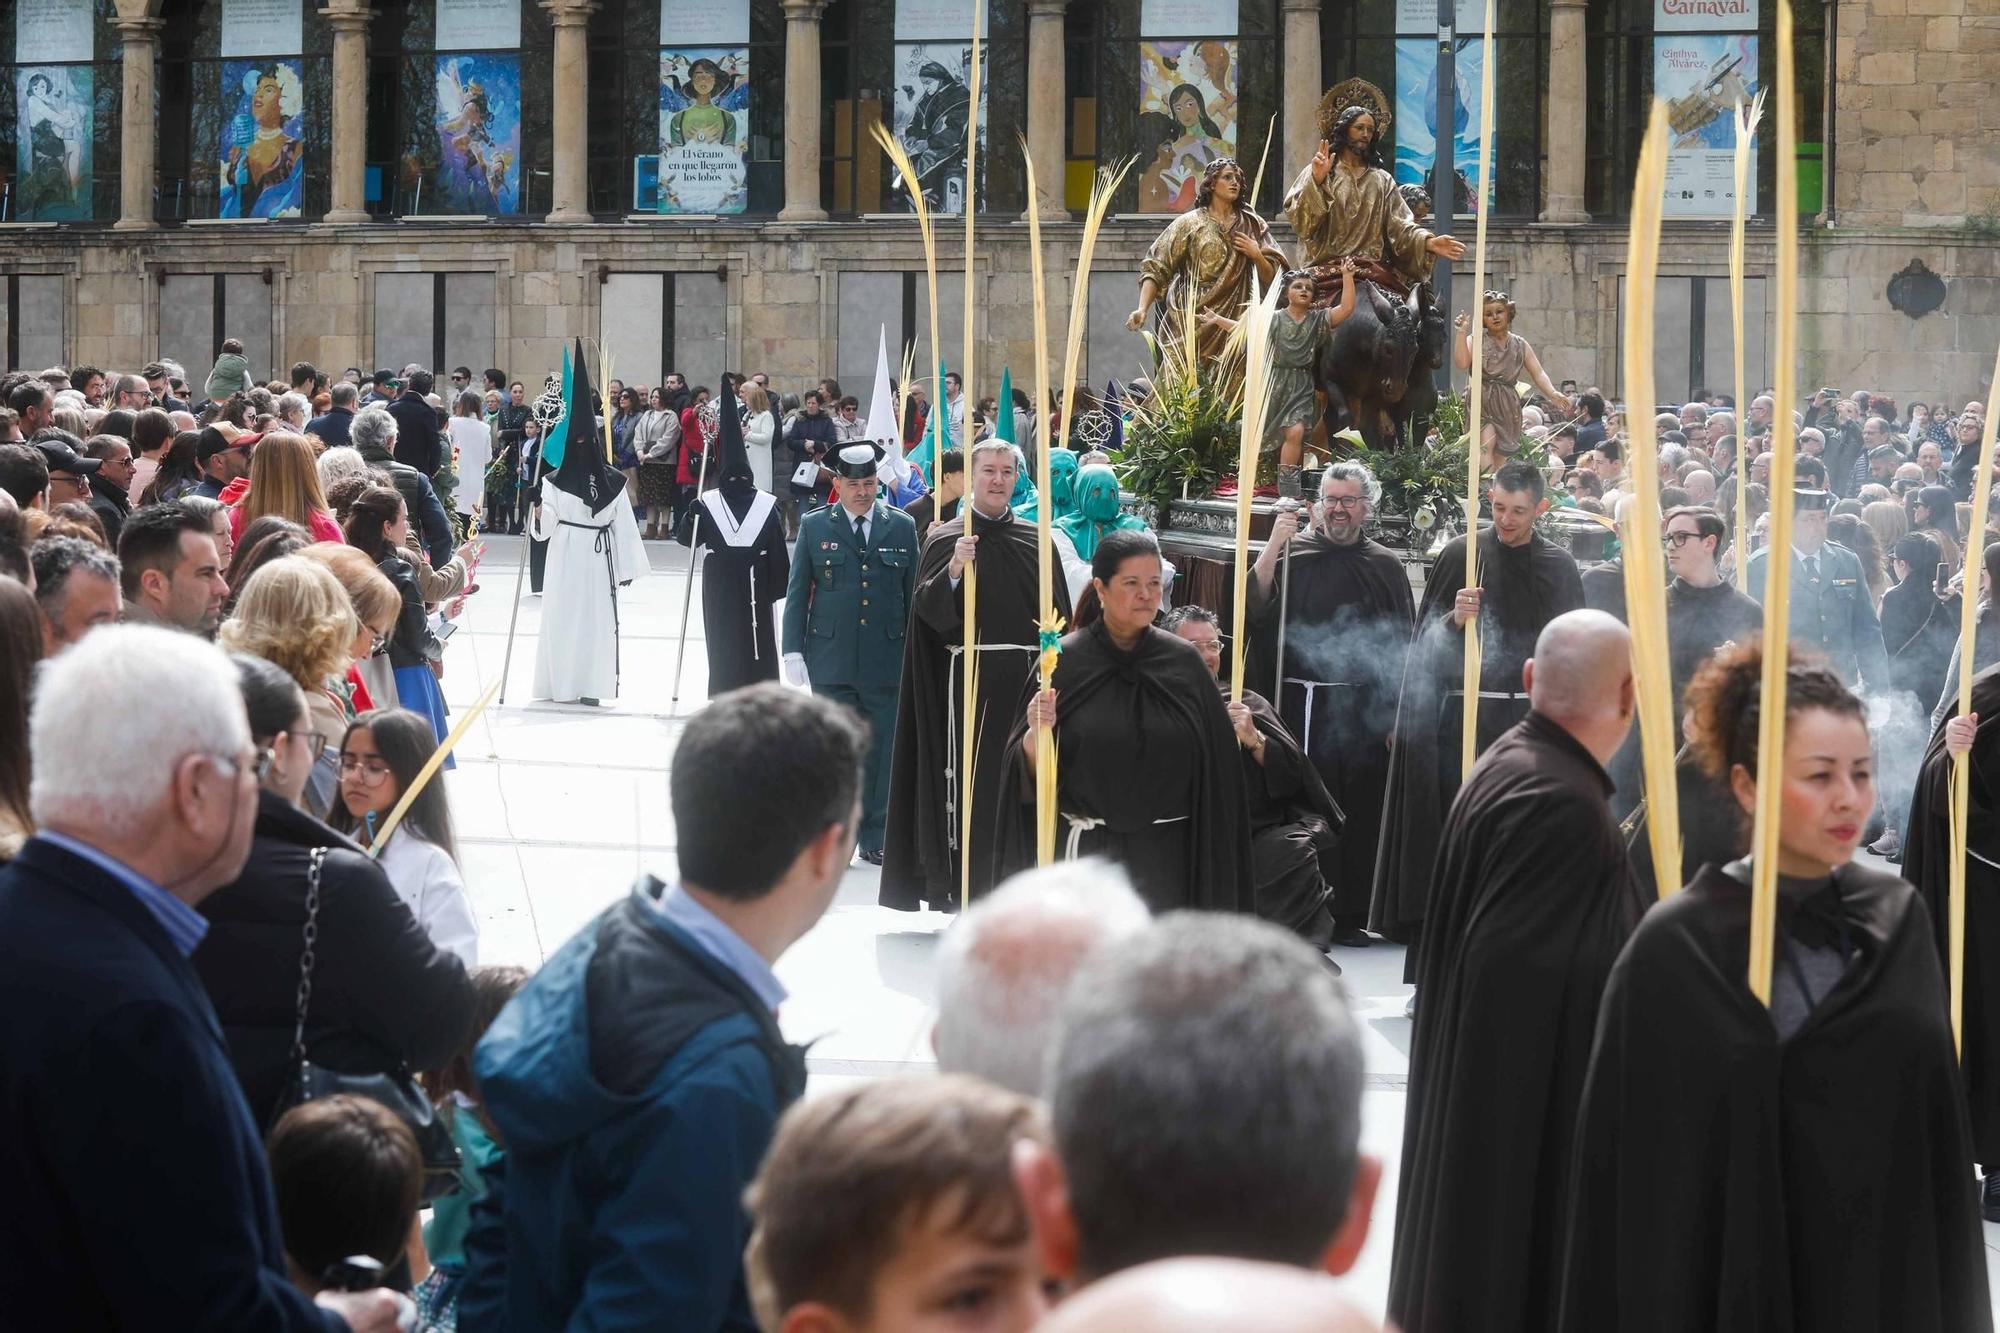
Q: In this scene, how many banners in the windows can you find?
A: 8